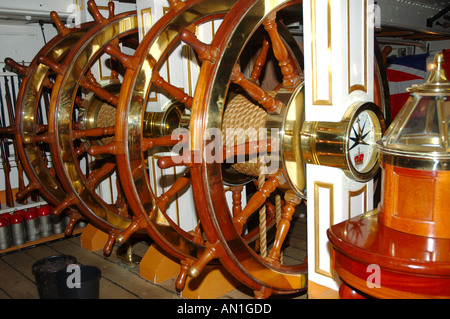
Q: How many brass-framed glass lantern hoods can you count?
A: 1